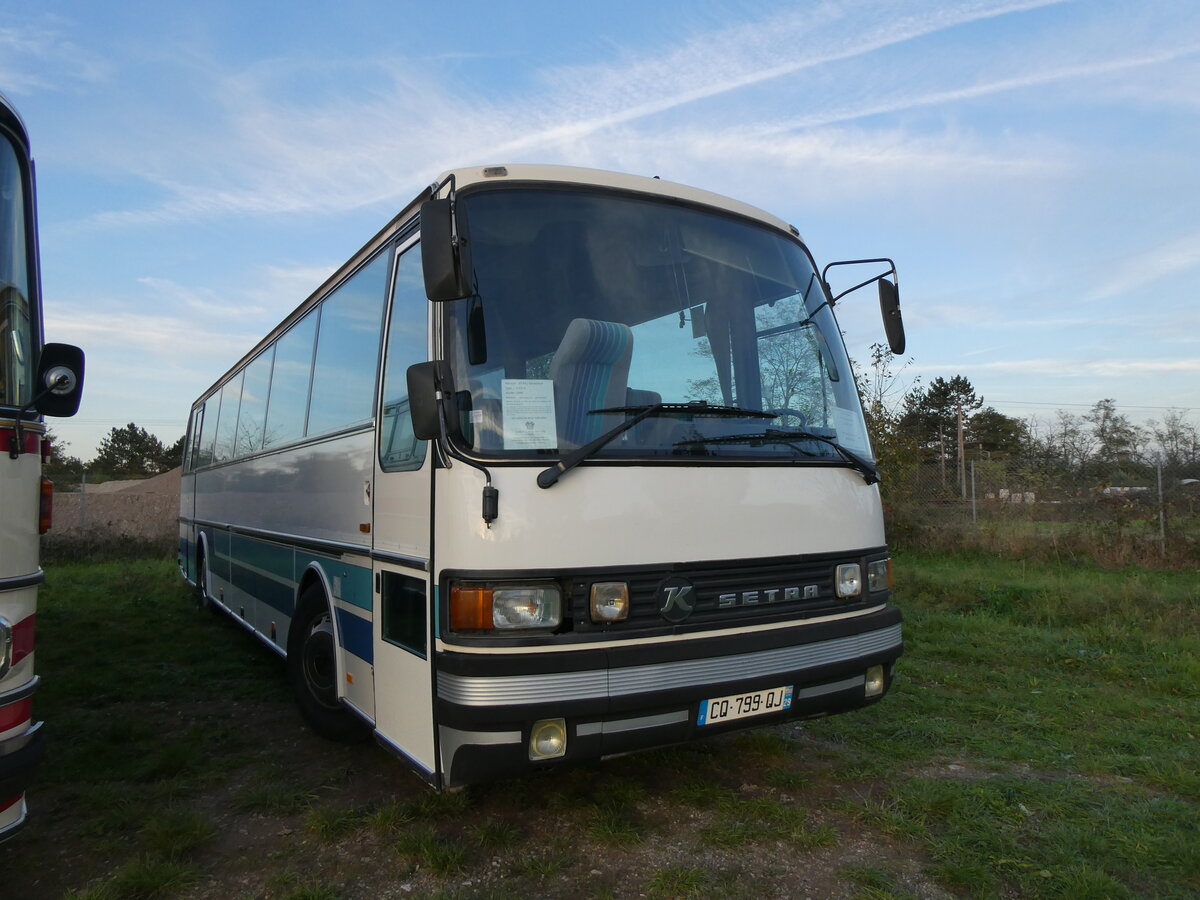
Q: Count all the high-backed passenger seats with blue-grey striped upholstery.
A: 1